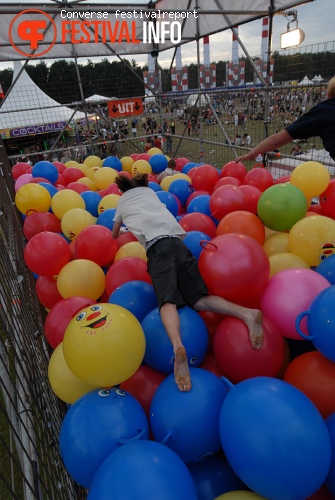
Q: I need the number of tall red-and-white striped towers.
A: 5